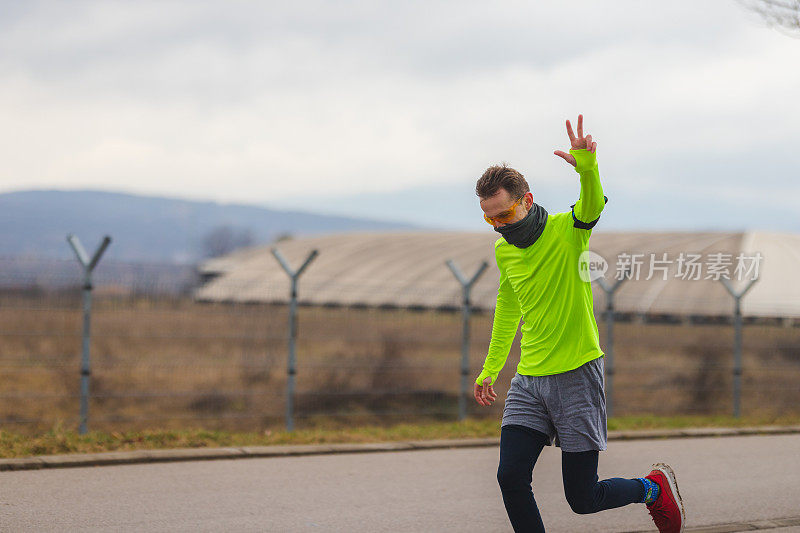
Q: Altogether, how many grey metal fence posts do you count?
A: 5